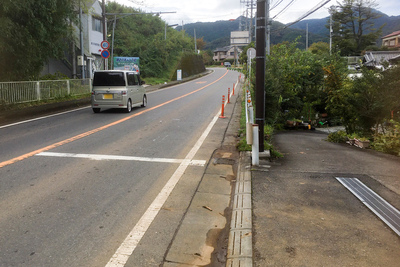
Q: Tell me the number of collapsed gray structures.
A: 0